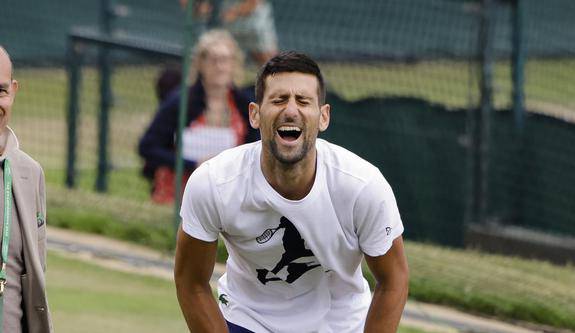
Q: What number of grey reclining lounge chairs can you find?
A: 0